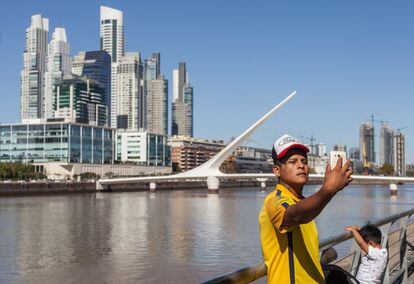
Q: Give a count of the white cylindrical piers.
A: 4